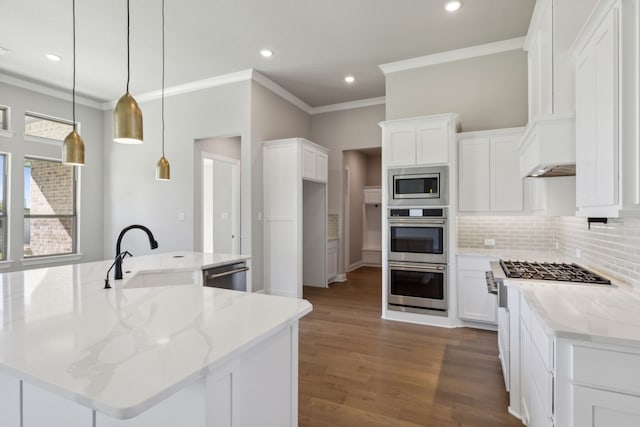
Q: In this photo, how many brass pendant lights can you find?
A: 3